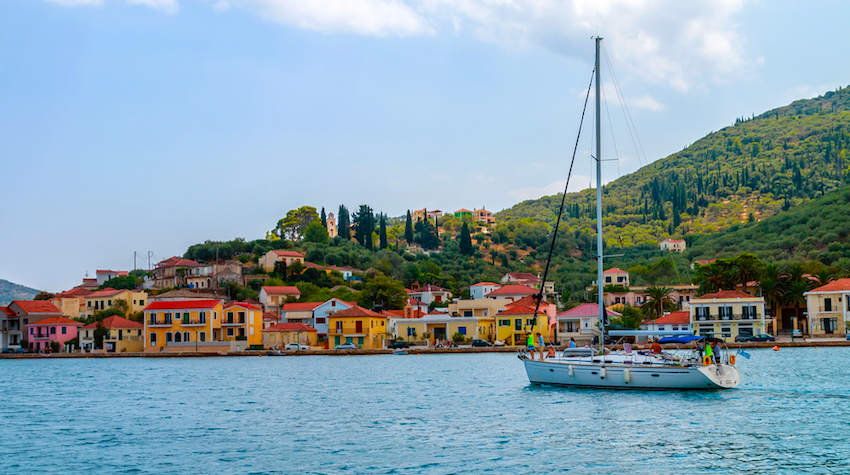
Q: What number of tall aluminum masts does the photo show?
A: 1